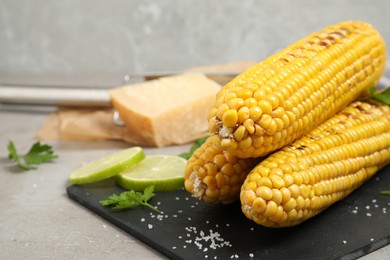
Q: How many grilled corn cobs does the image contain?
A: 3